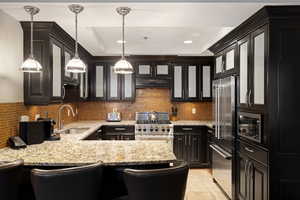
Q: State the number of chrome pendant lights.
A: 3